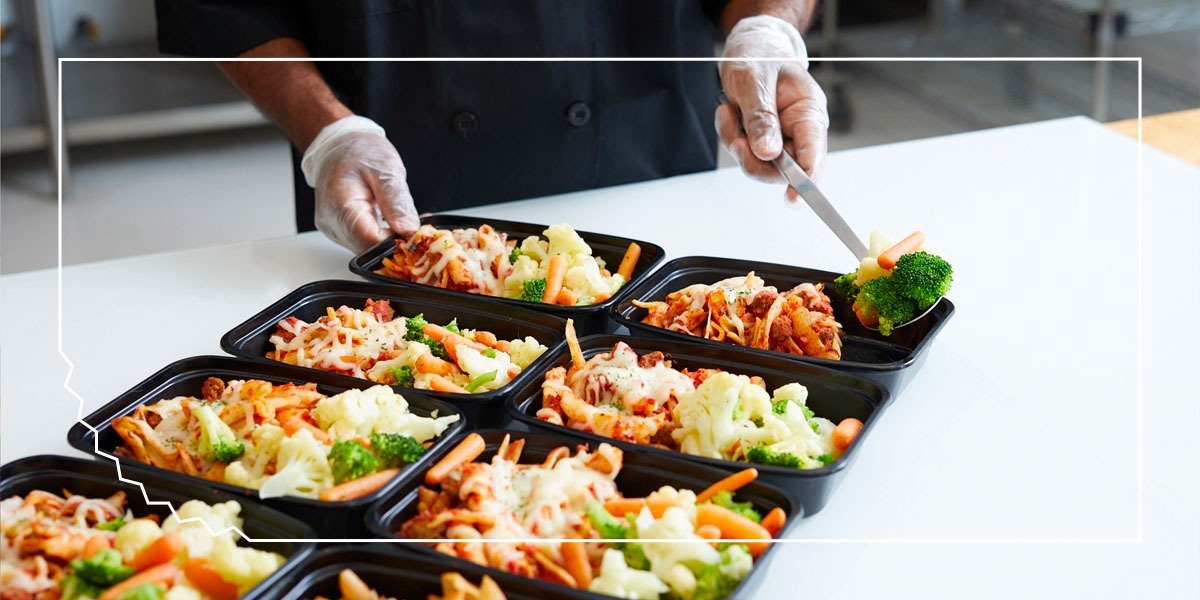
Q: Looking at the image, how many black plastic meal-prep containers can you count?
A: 8